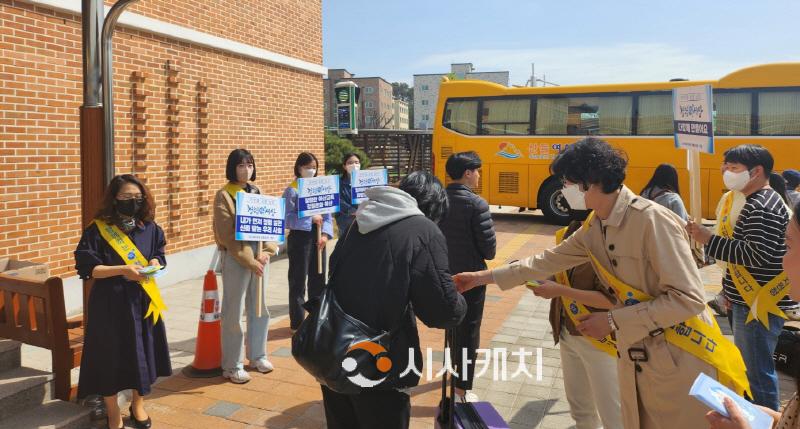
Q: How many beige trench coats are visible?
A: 1